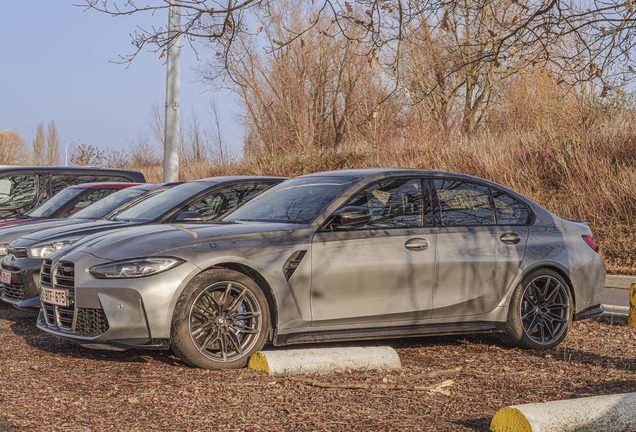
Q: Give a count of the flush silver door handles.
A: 2